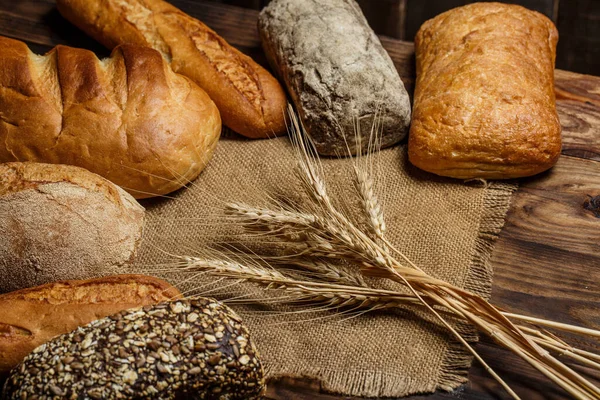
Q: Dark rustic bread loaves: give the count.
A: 2